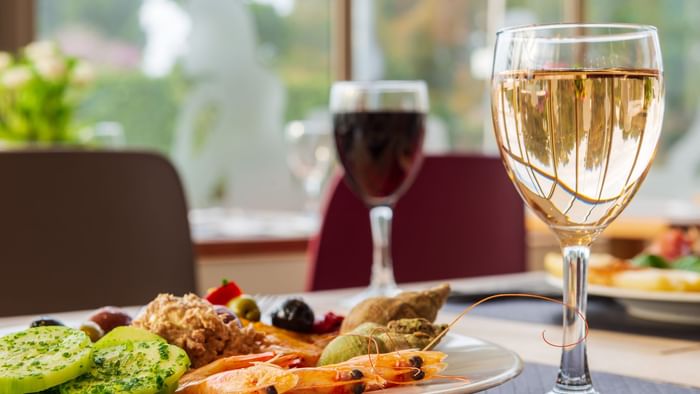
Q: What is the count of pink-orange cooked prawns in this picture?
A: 3